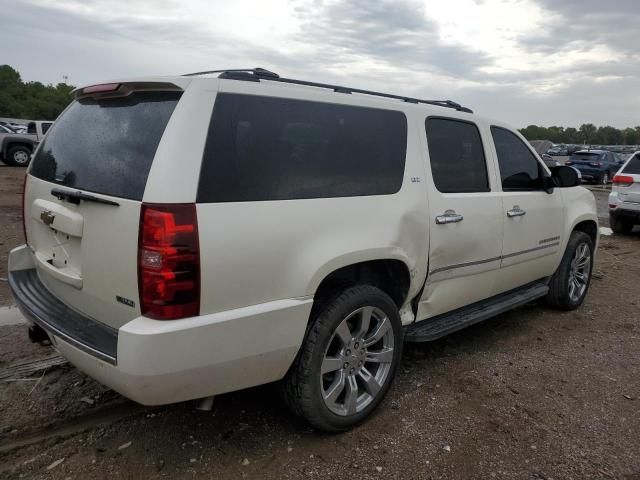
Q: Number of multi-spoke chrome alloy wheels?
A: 2